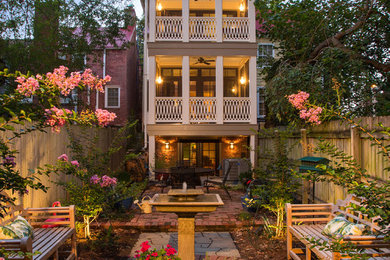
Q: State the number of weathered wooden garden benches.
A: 2